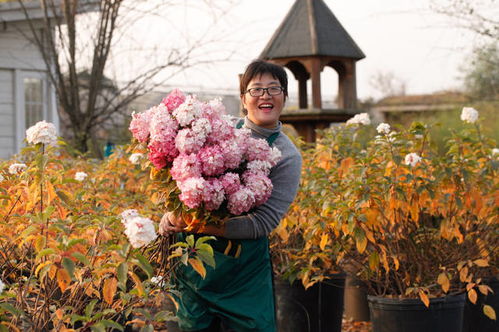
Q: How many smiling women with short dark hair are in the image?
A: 1